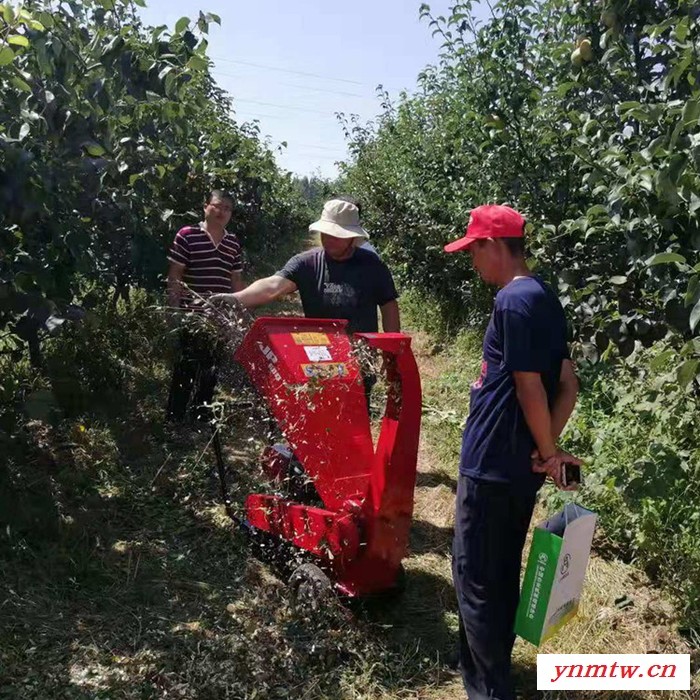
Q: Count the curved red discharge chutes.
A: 1